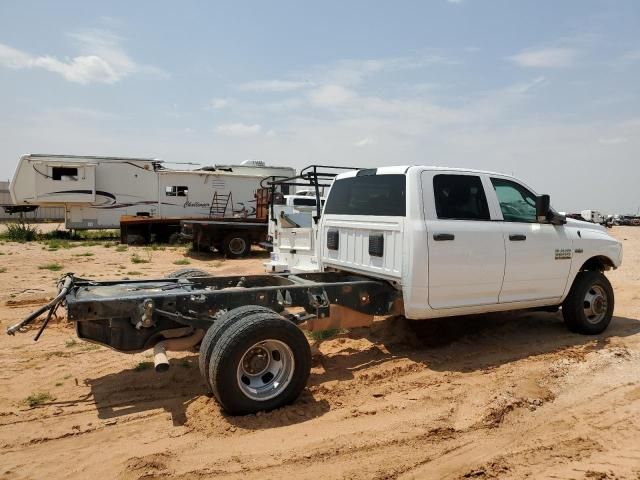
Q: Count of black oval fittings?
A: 2